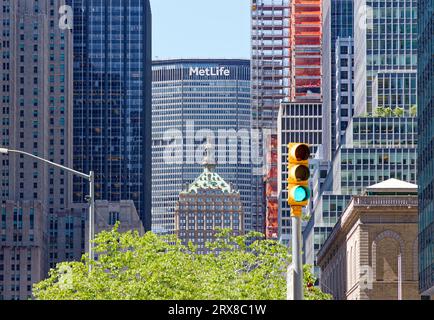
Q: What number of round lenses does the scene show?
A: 3